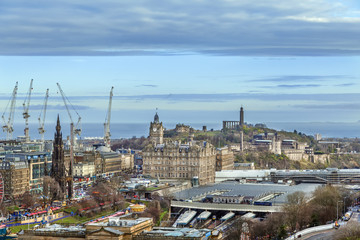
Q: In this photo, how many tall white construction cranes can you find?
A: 5